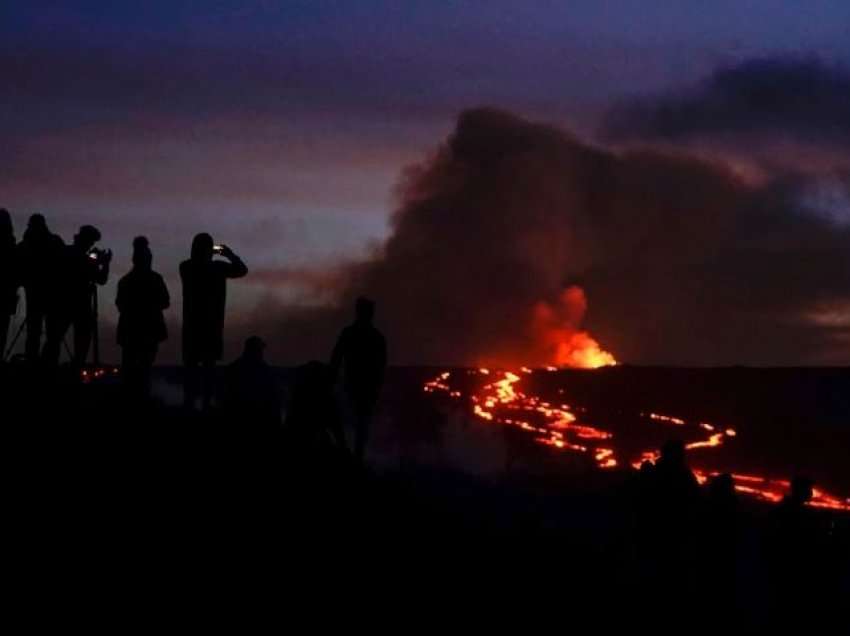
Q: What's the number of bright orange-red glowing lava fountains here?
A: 1